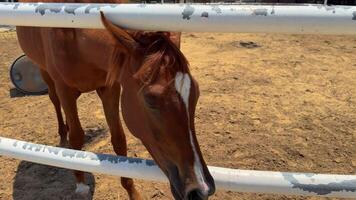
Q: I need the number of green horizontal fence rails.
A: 0